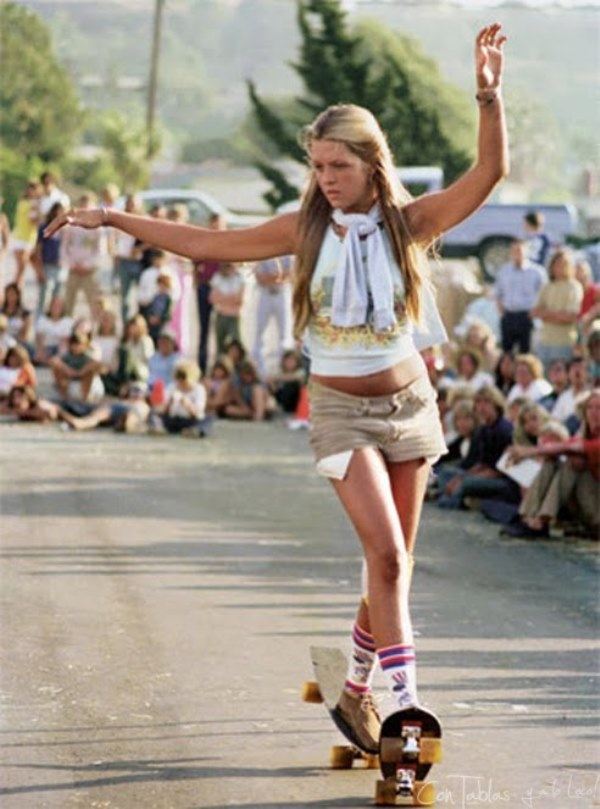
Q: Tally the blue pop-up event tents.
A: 0